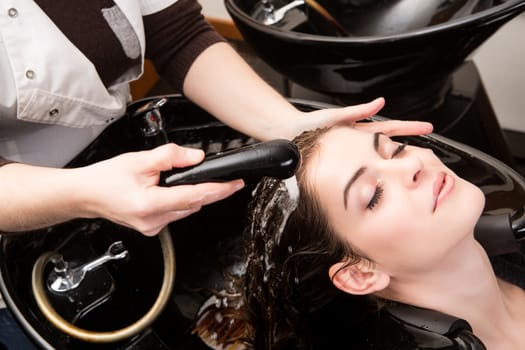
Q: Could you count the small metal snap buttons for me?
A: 3